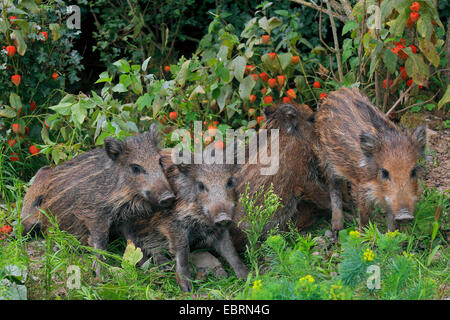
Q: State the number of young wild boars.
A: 4